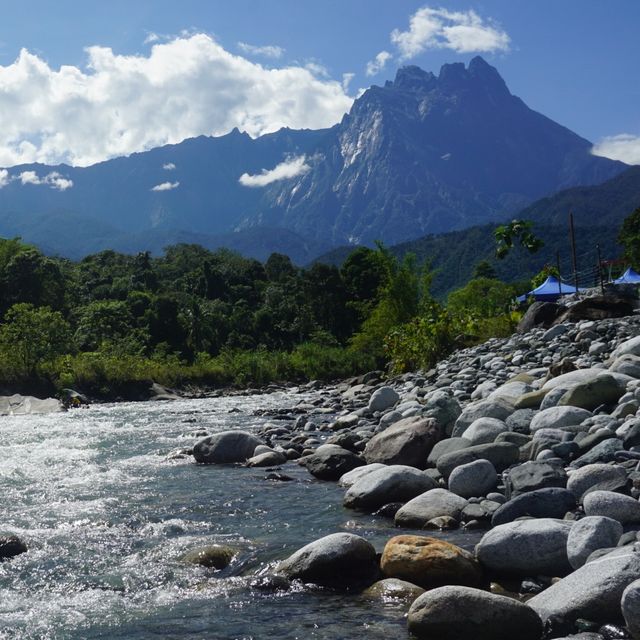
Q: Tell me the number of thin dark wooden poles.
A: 3